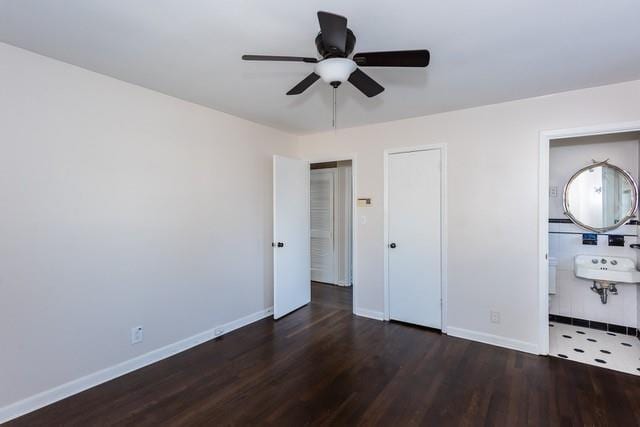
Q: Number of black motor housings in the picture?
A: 1